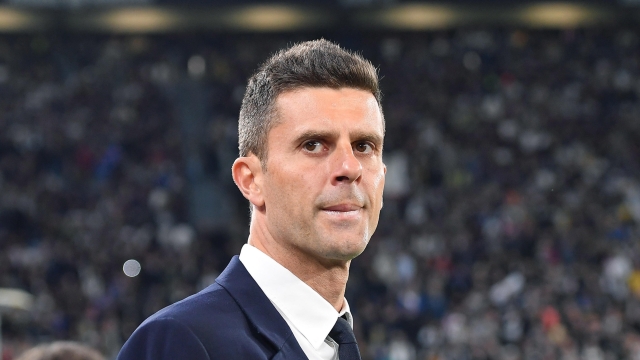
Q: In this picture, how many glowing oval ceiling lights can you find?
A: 5